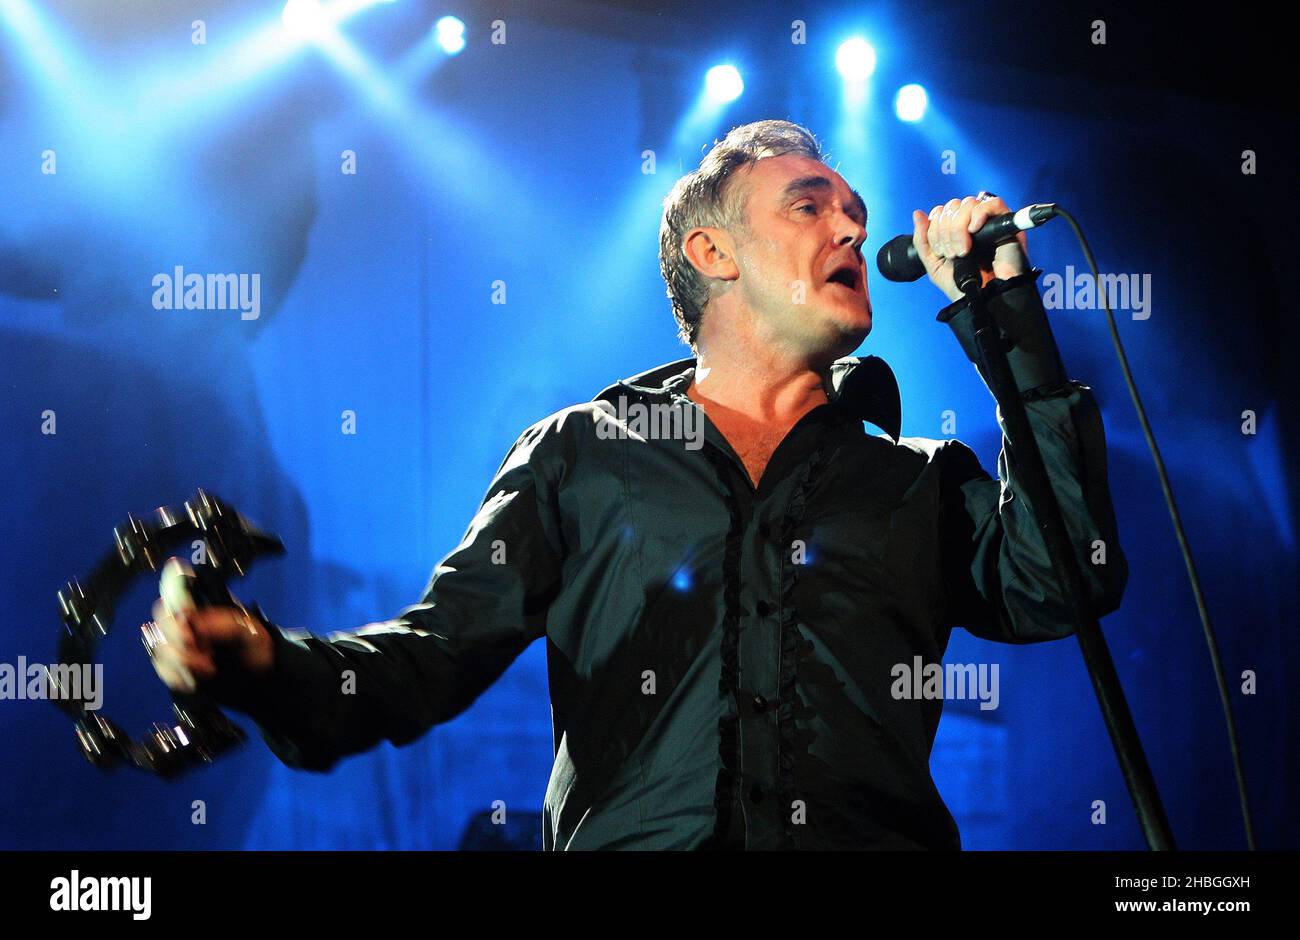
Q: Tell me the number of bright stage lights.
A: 5